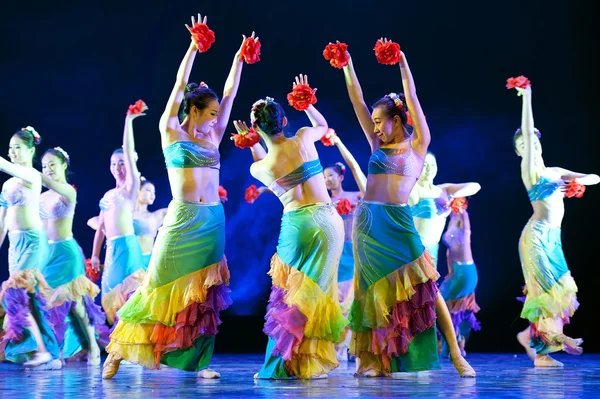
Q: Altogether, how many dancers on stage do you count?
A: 11